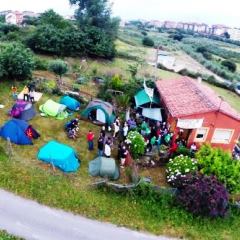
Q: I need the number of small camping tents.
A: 7